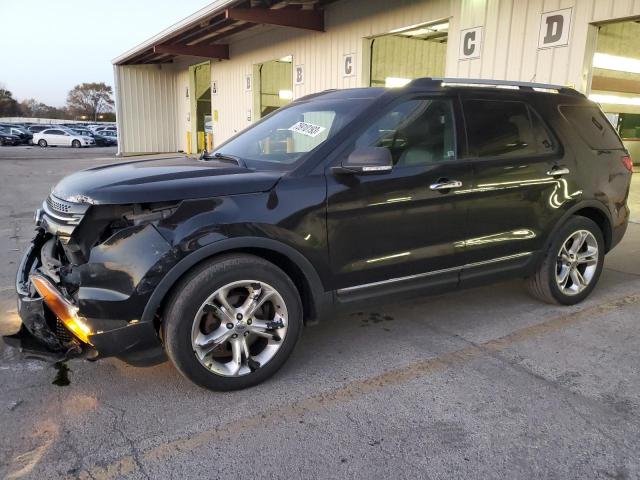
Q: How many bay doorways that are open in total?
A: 4